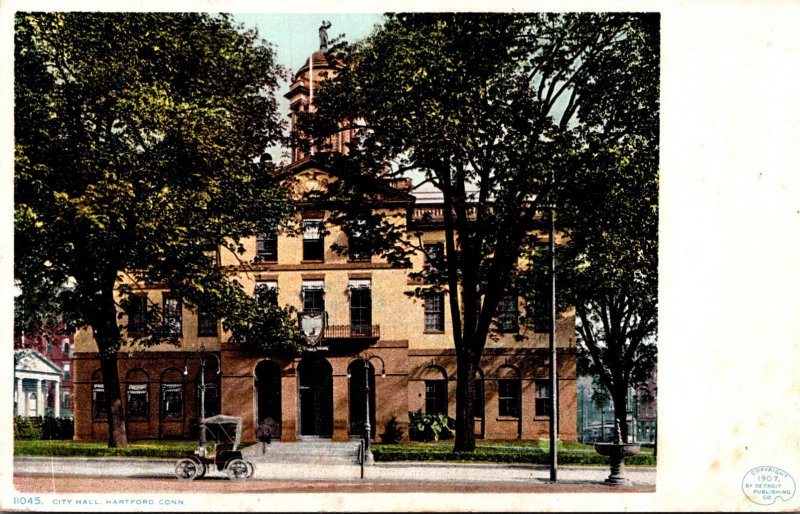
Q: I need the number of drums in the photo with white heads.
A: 0